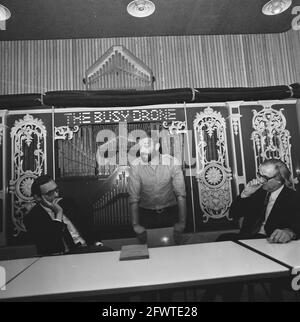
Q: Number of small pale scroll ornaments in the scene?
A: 2